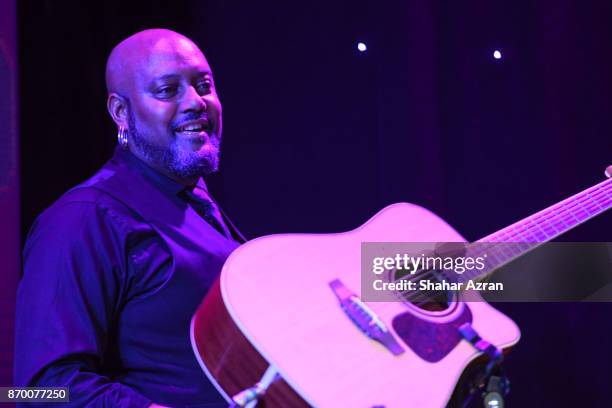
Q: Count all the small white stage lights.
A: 2